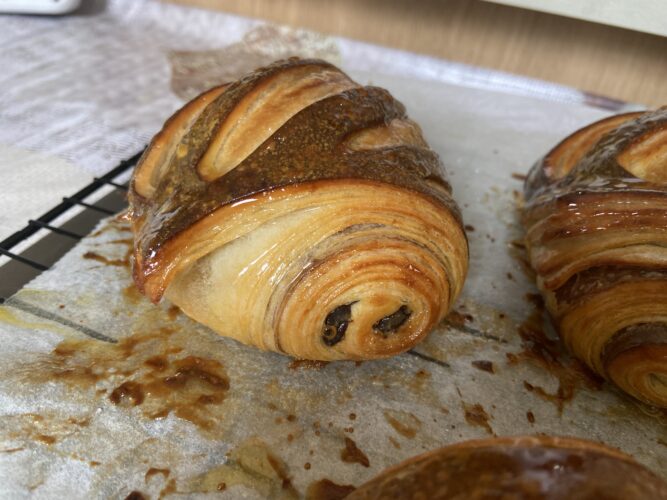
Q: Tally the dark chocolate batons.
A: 2